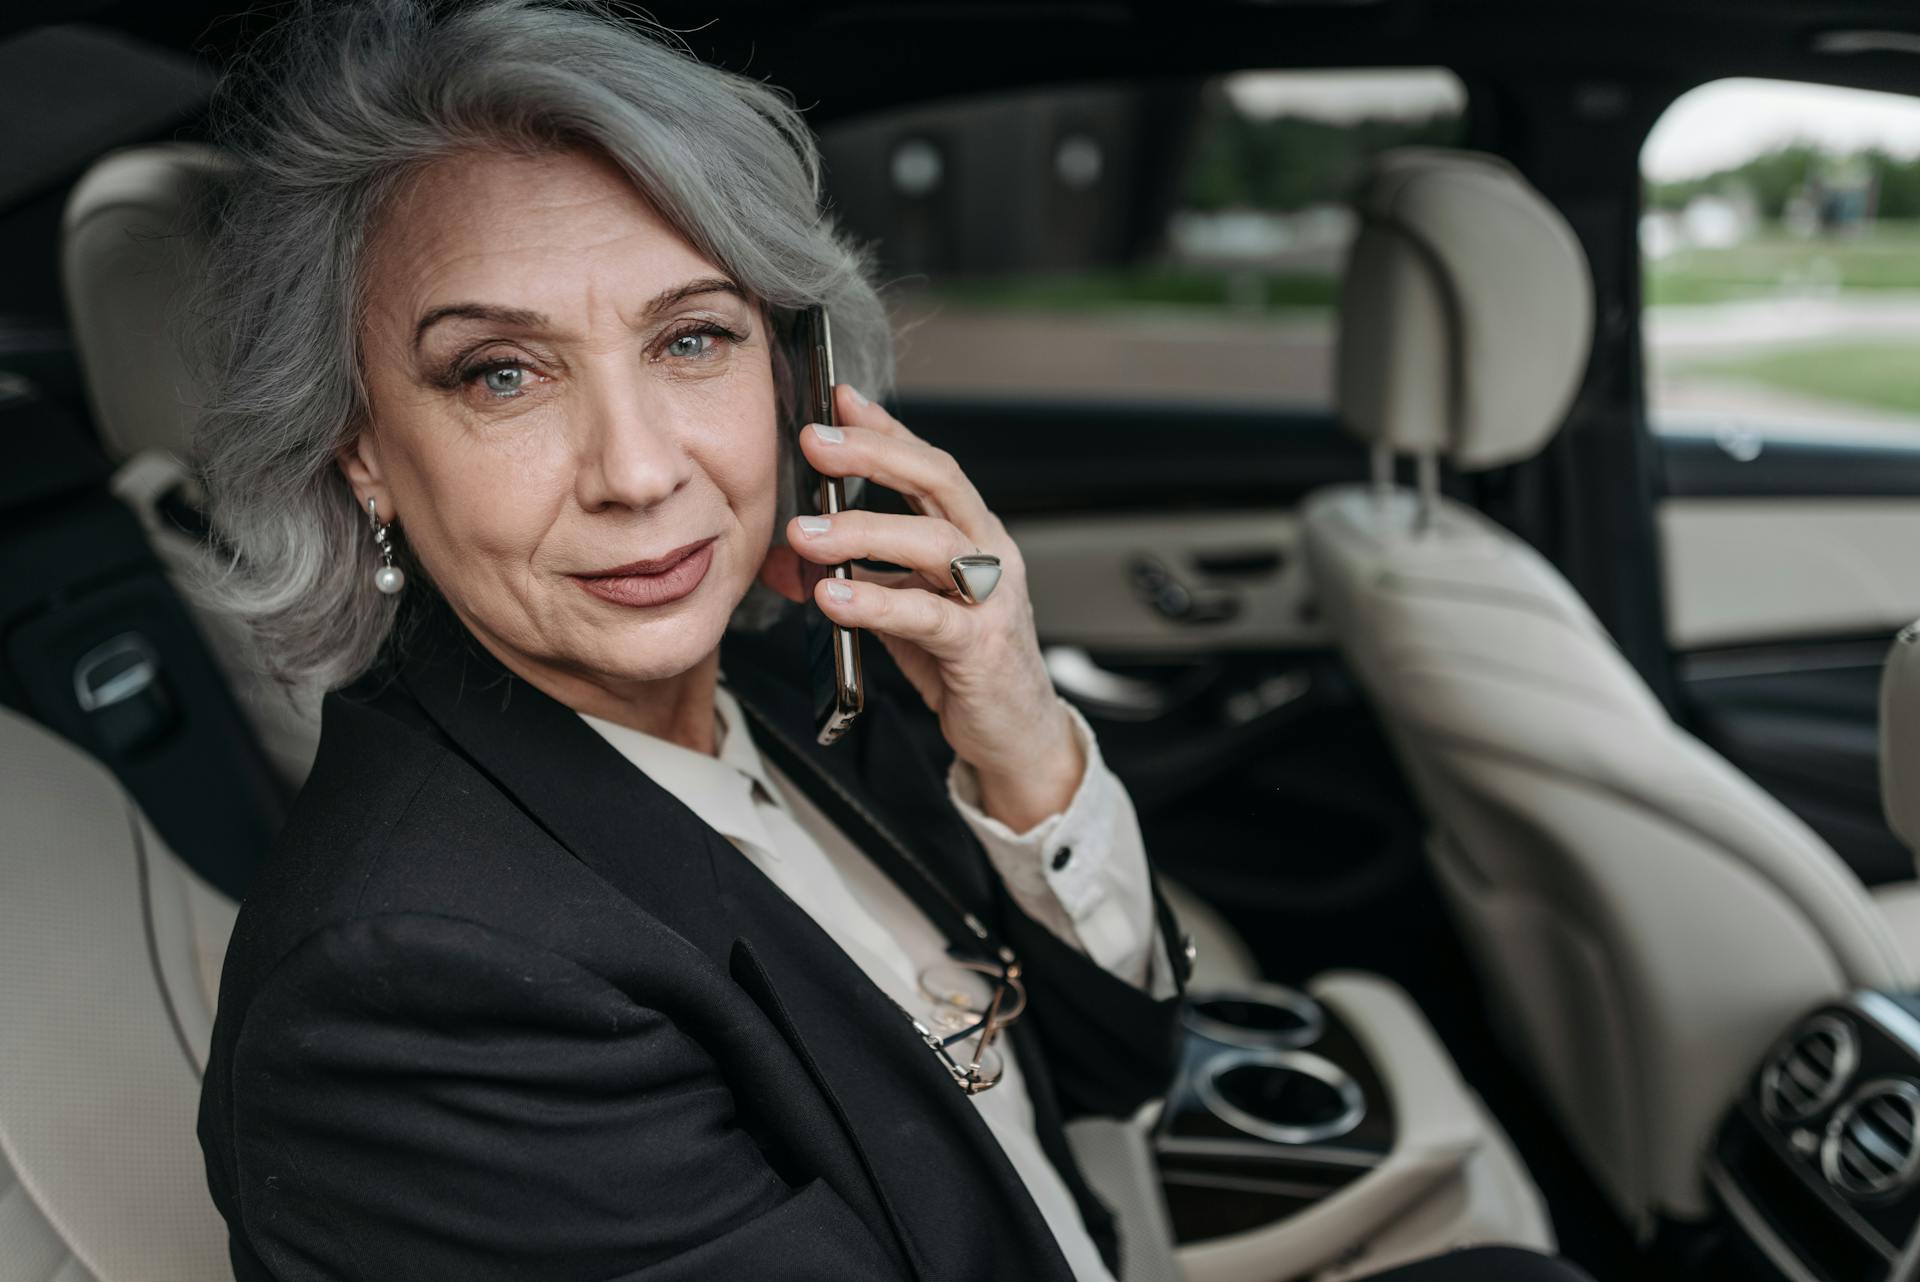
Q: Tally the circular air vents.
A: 2